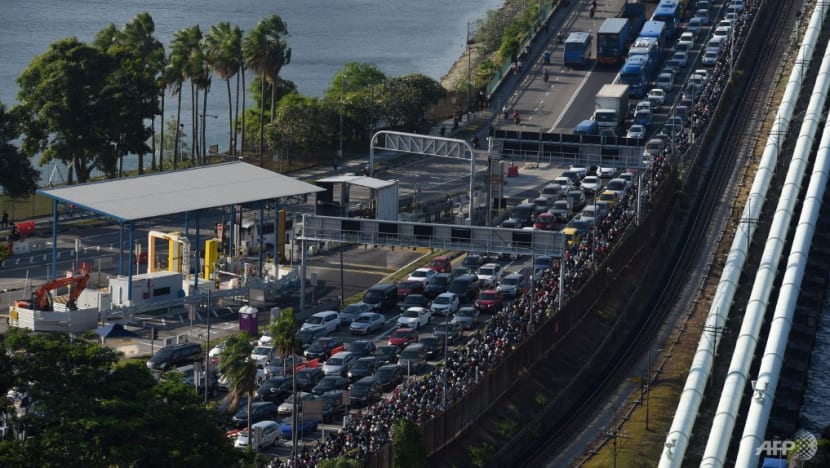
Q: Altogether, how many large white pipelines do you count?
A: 3